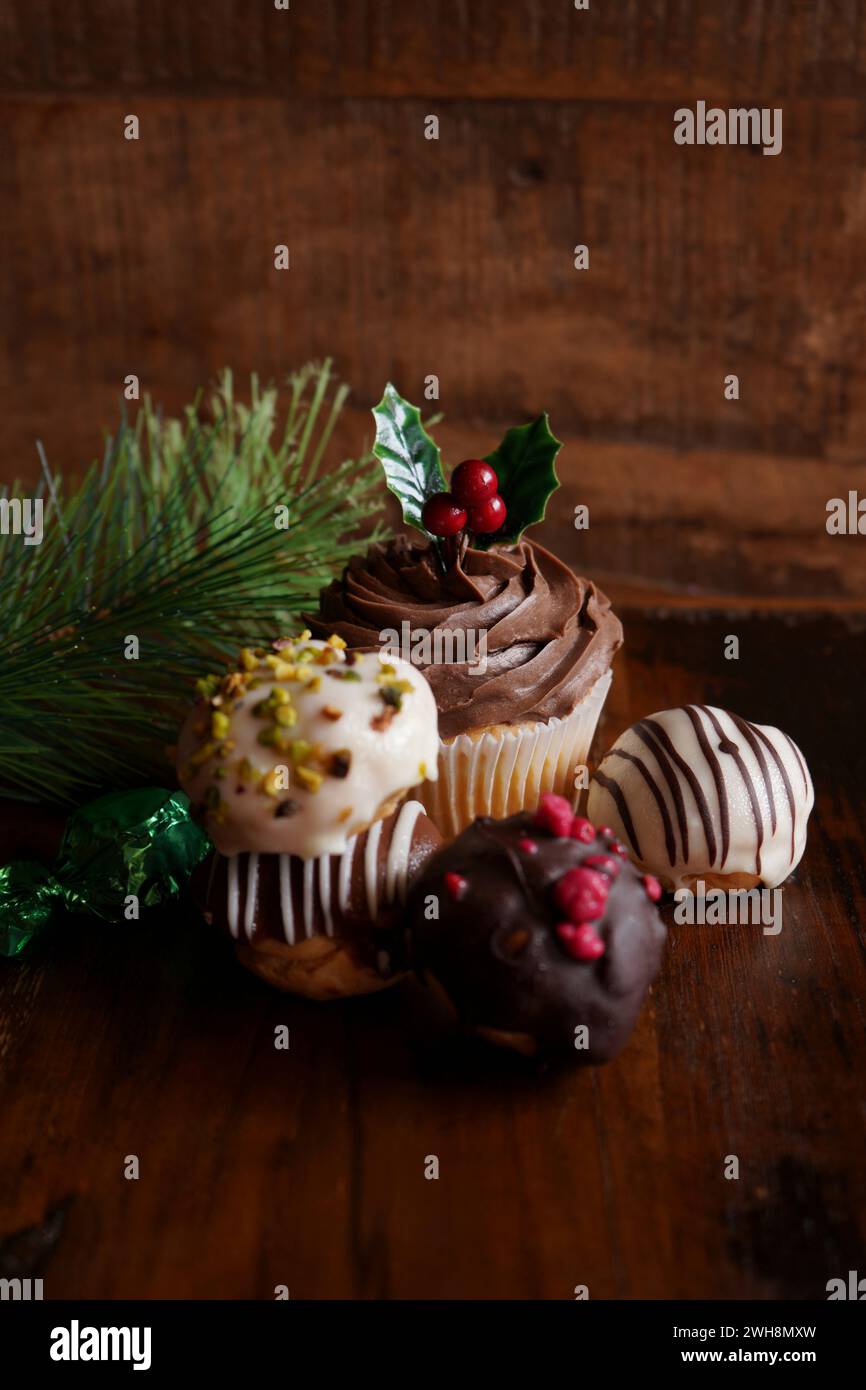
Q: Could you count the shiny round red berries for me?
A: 3